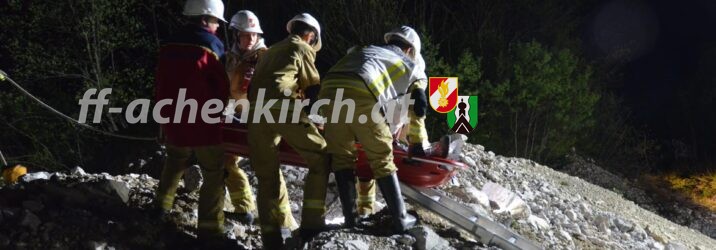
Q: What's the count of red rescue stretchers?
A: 1